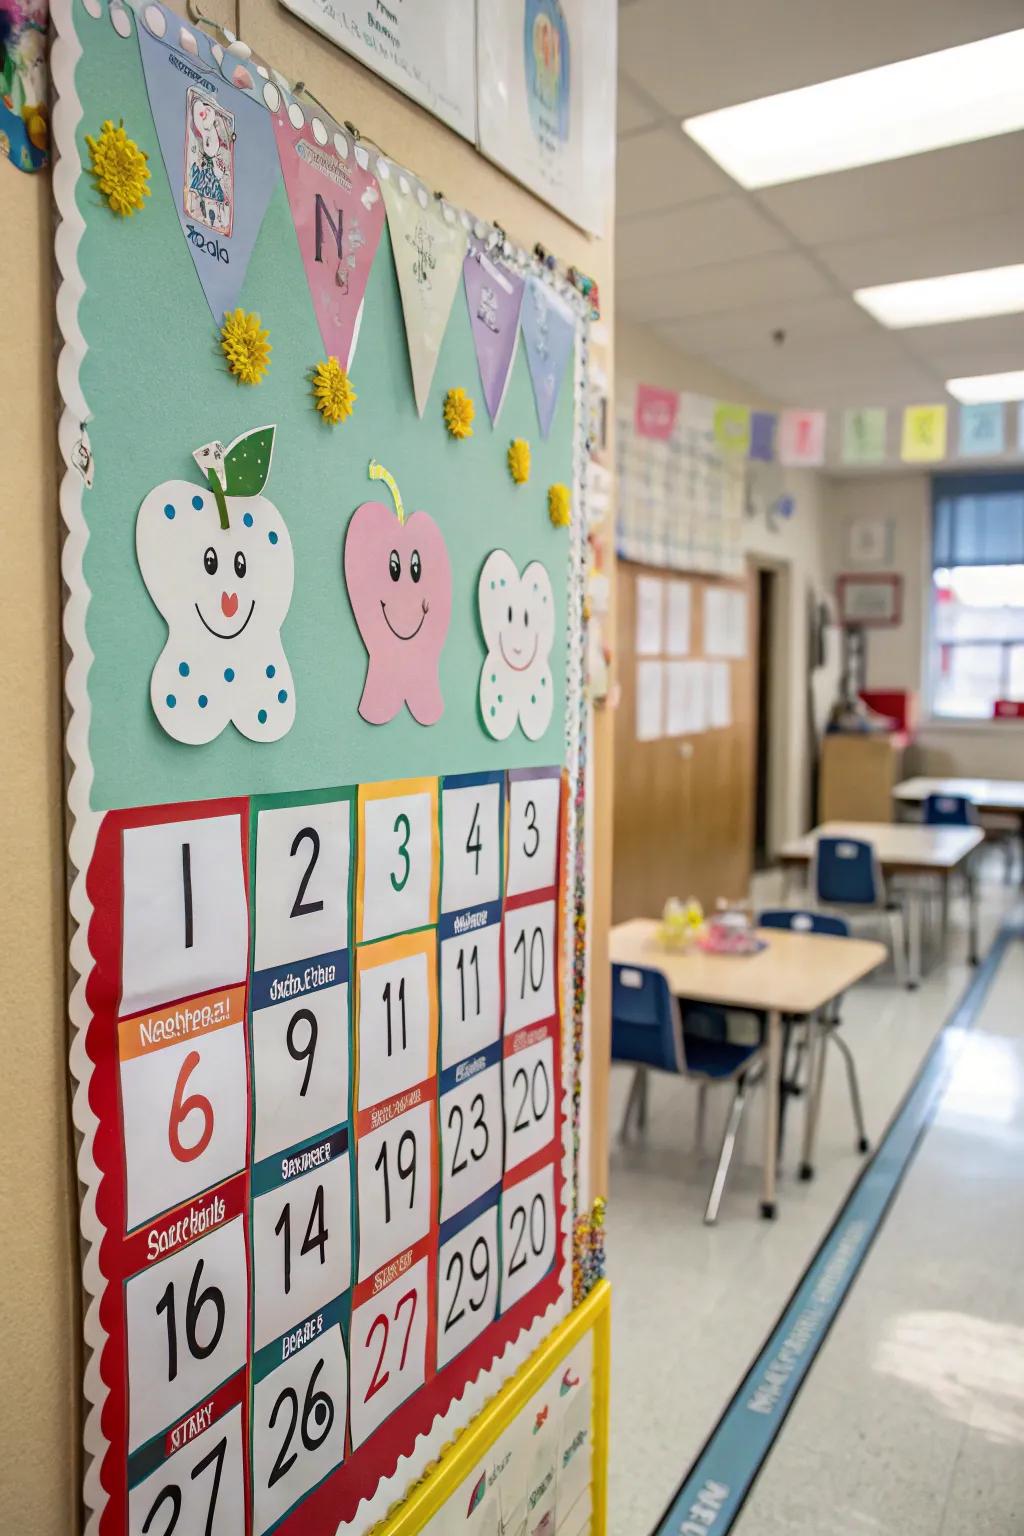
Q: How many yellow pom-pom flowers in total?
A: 6